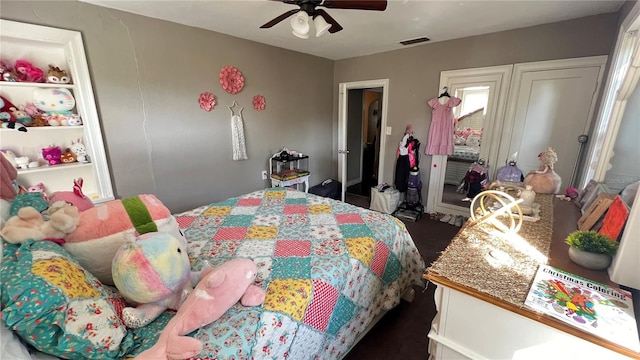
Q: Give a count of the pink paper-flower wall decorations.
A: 3